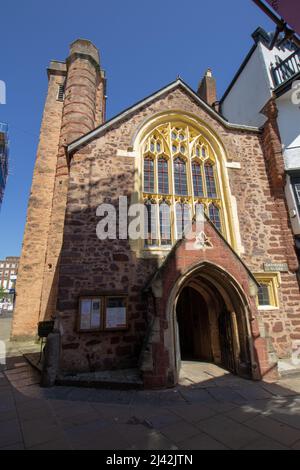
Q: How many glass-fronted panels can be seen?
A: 2